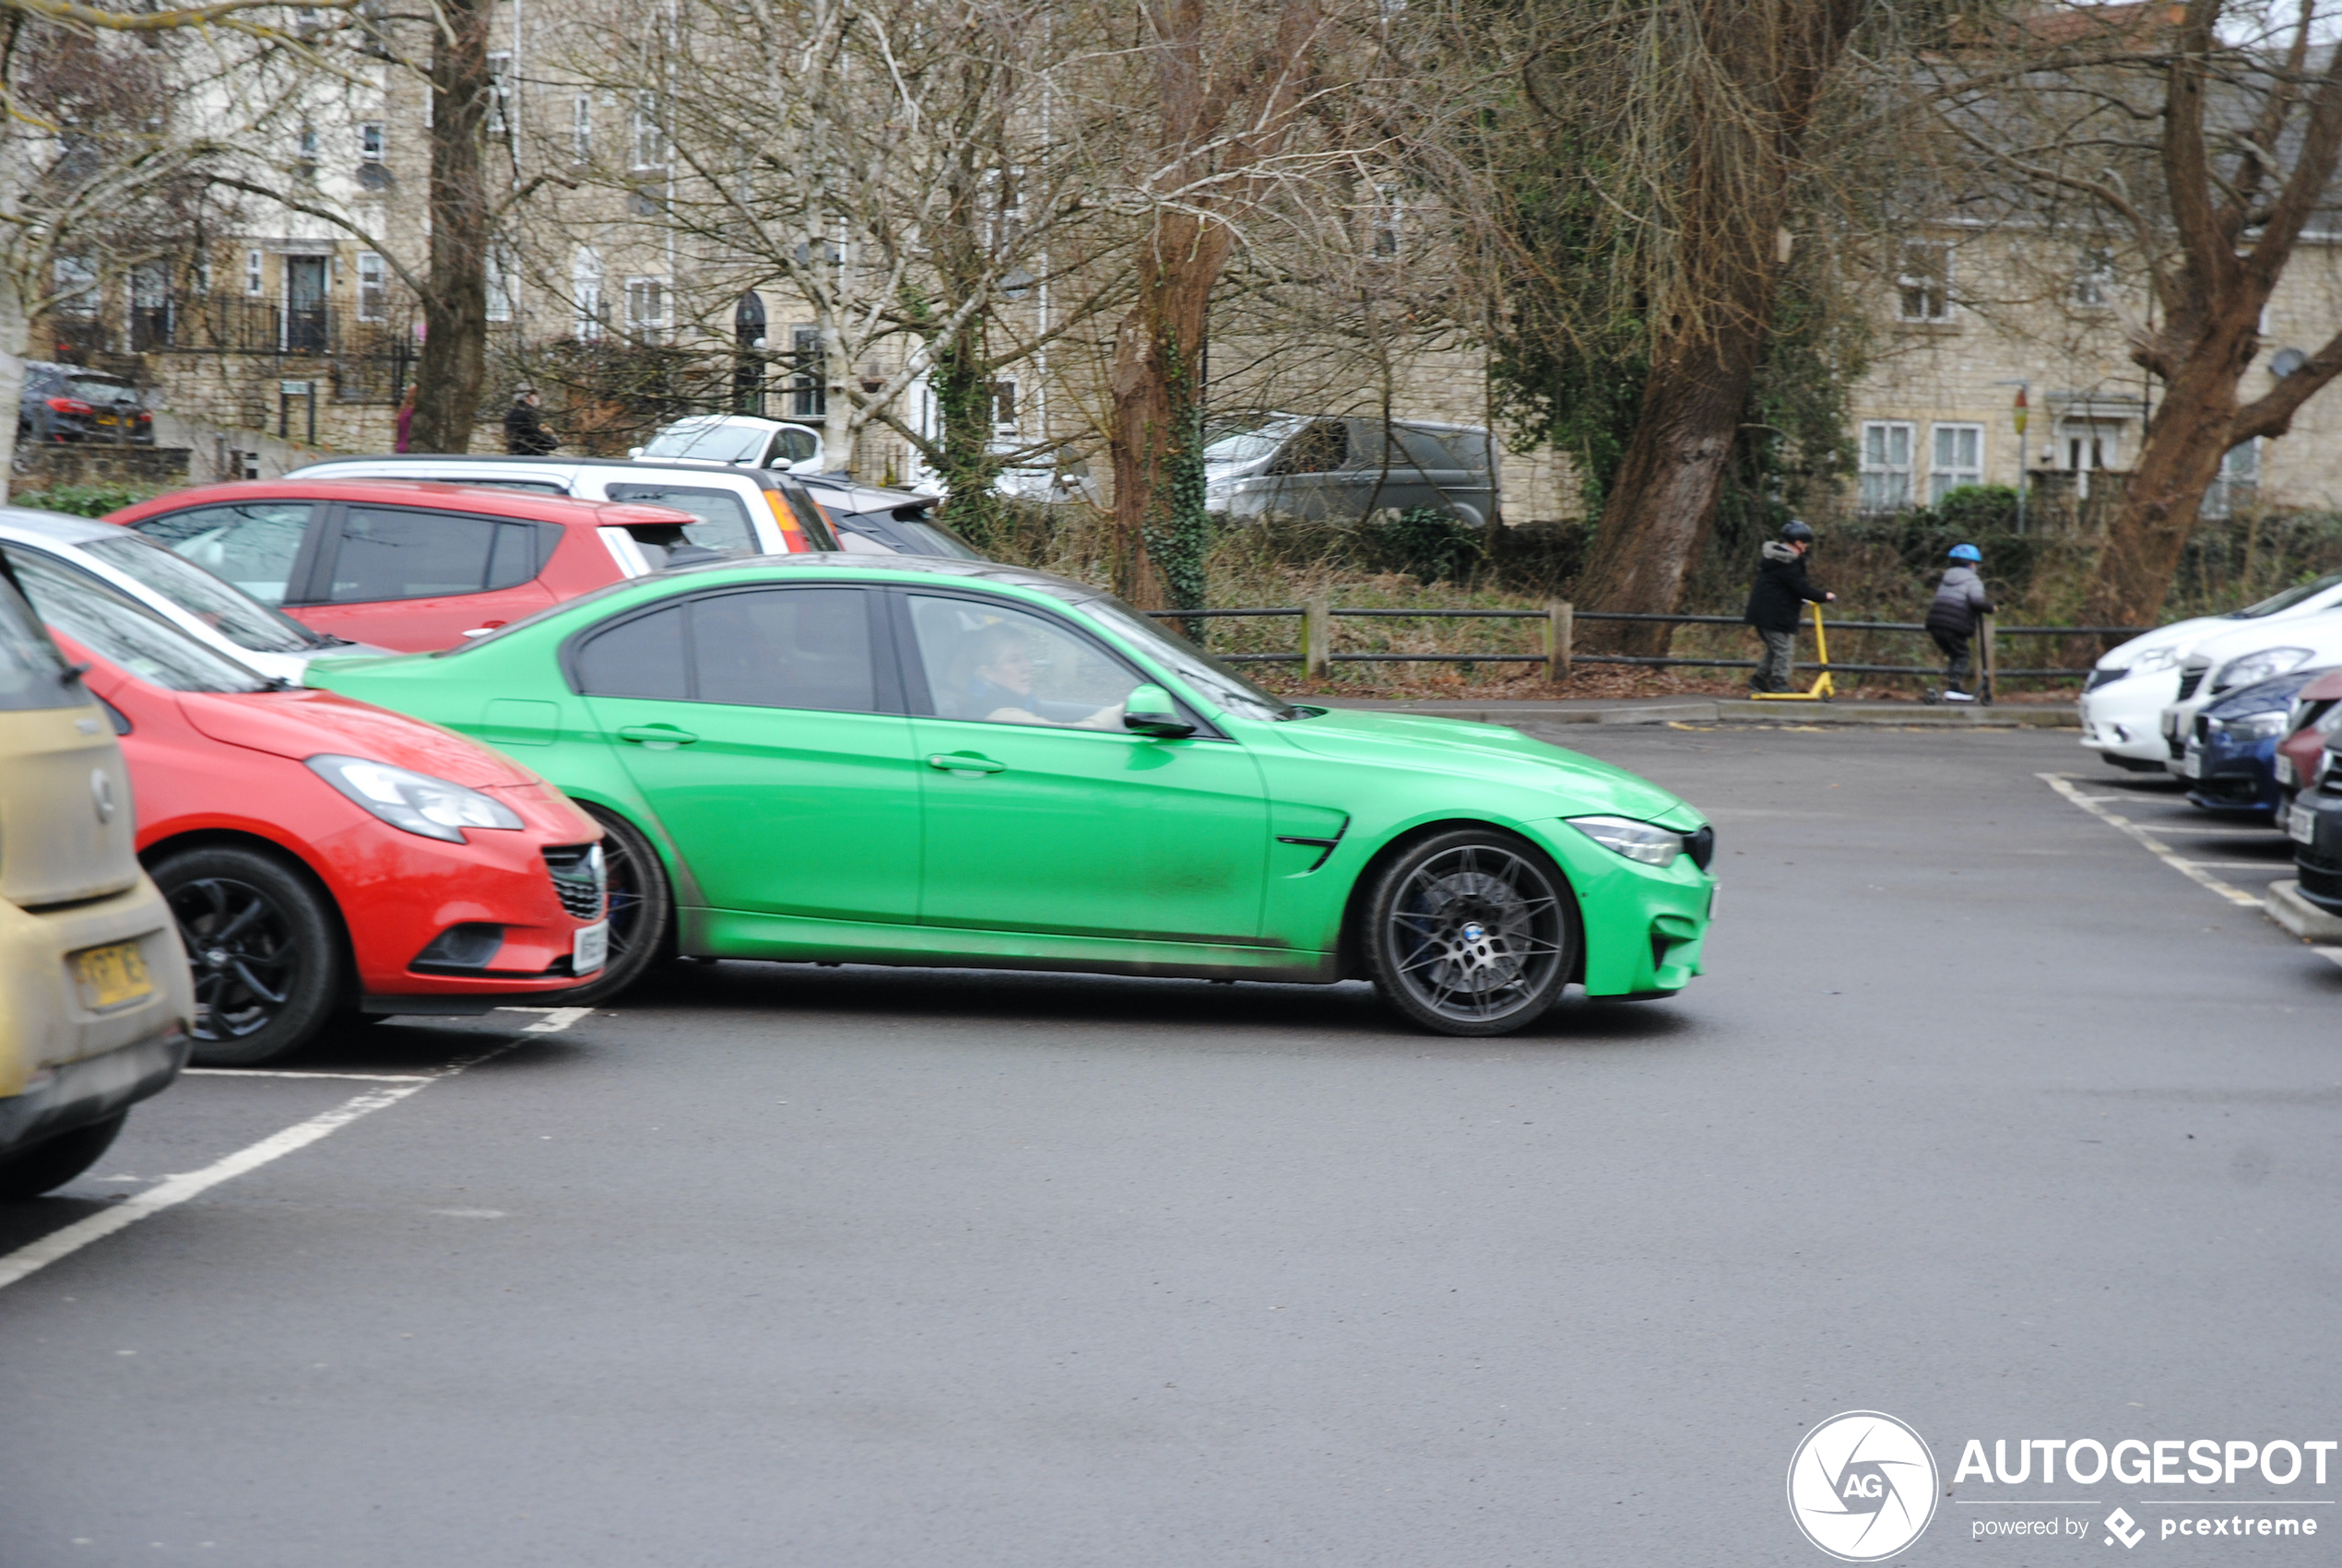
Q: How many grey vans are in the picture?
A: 1